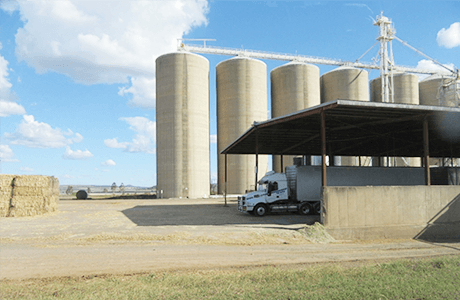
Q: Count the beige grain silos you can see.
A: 6